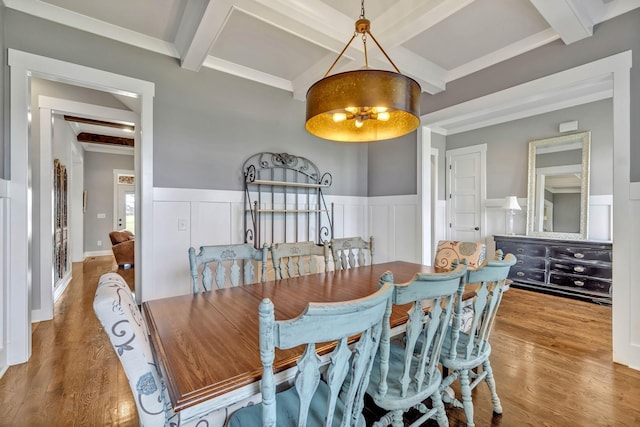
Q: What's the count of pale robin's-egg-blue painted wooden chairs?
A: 6